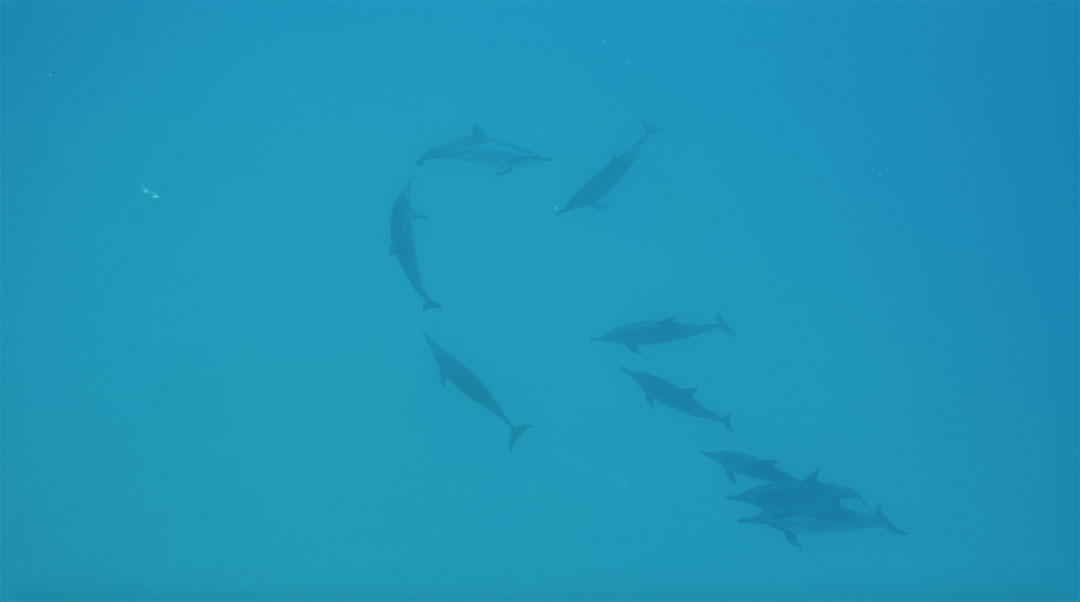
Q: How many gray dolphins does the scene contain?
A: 9